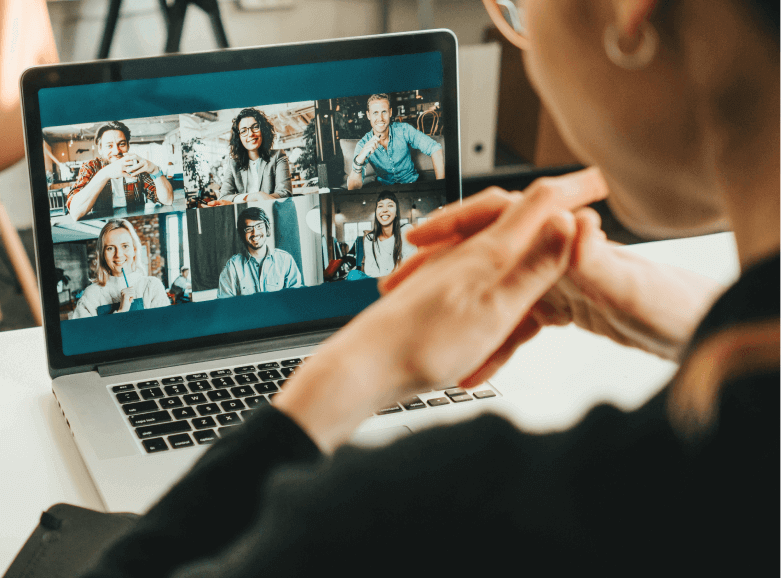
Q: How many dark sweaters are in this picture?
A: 1